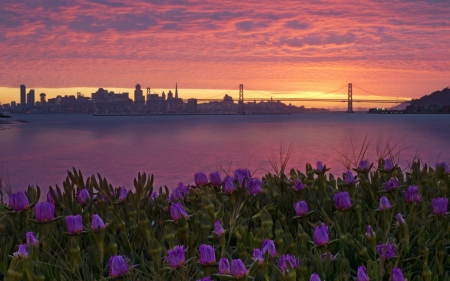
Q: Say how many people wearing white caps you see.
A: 0